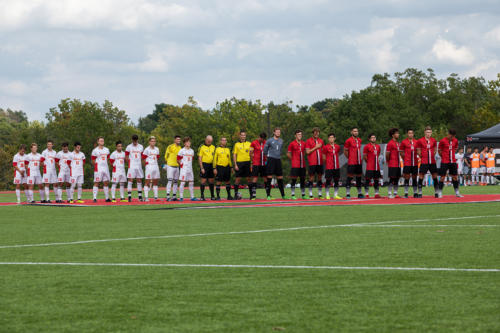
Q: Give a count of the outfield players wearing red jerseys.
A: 10